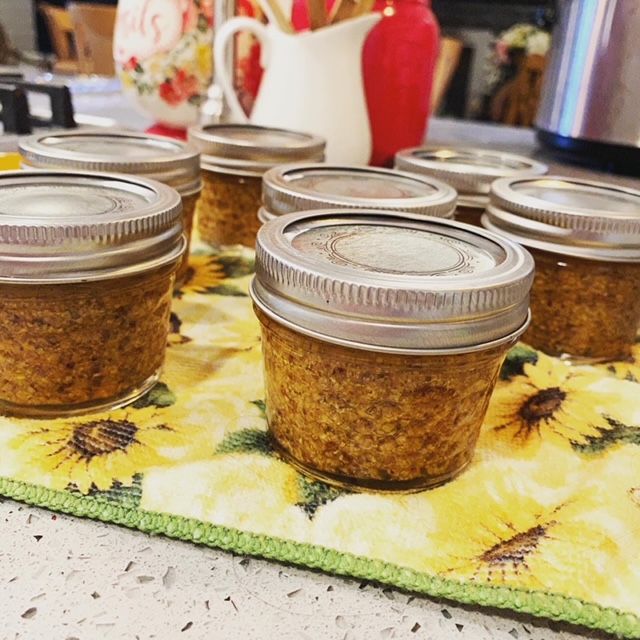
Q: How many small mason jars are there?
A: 7